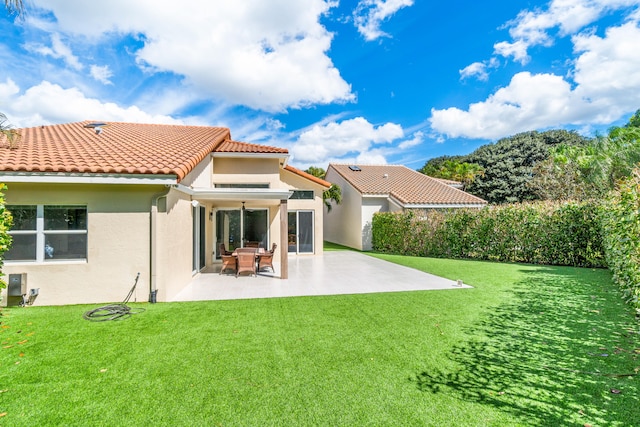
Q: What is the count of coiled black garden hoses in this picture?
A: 1